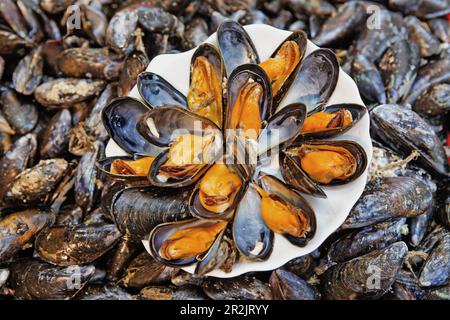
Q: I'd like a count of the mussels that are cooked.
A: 10